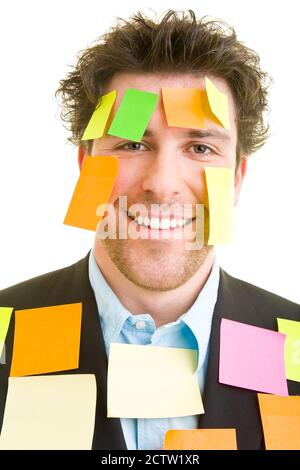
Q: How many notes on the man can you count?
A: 14